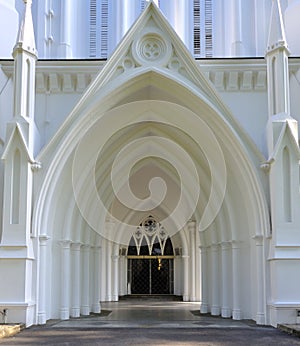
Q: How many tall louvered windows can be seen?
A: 4